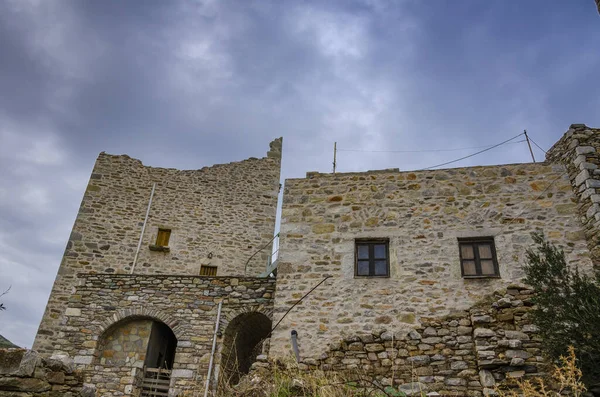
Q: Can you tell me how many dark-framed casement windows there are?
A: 2